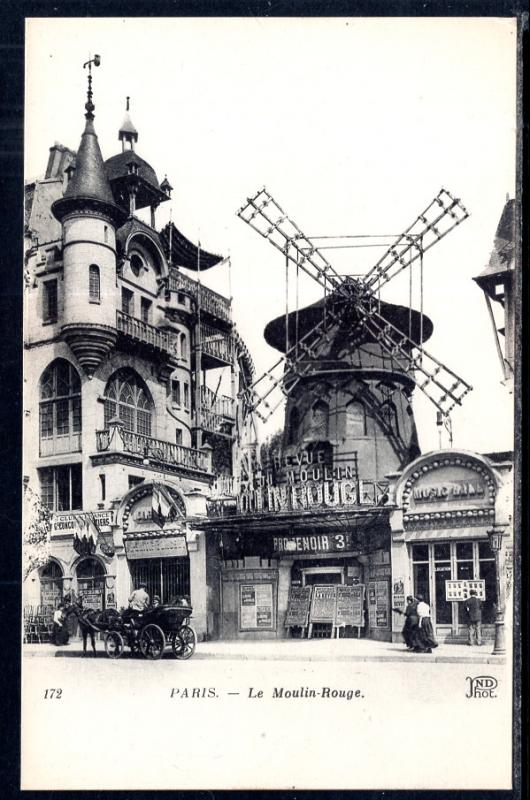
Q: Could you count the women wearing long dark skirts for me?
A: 3